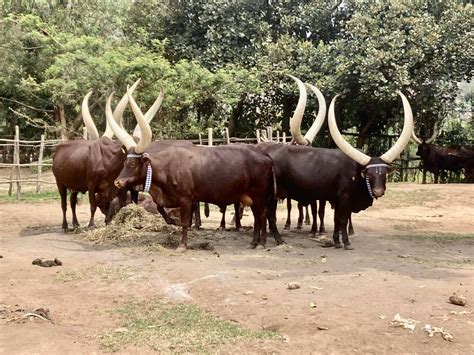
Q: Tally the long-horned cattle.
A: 6